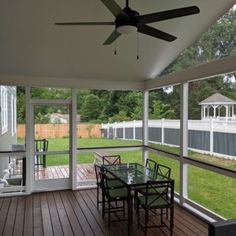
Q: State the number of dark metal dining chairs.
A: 6